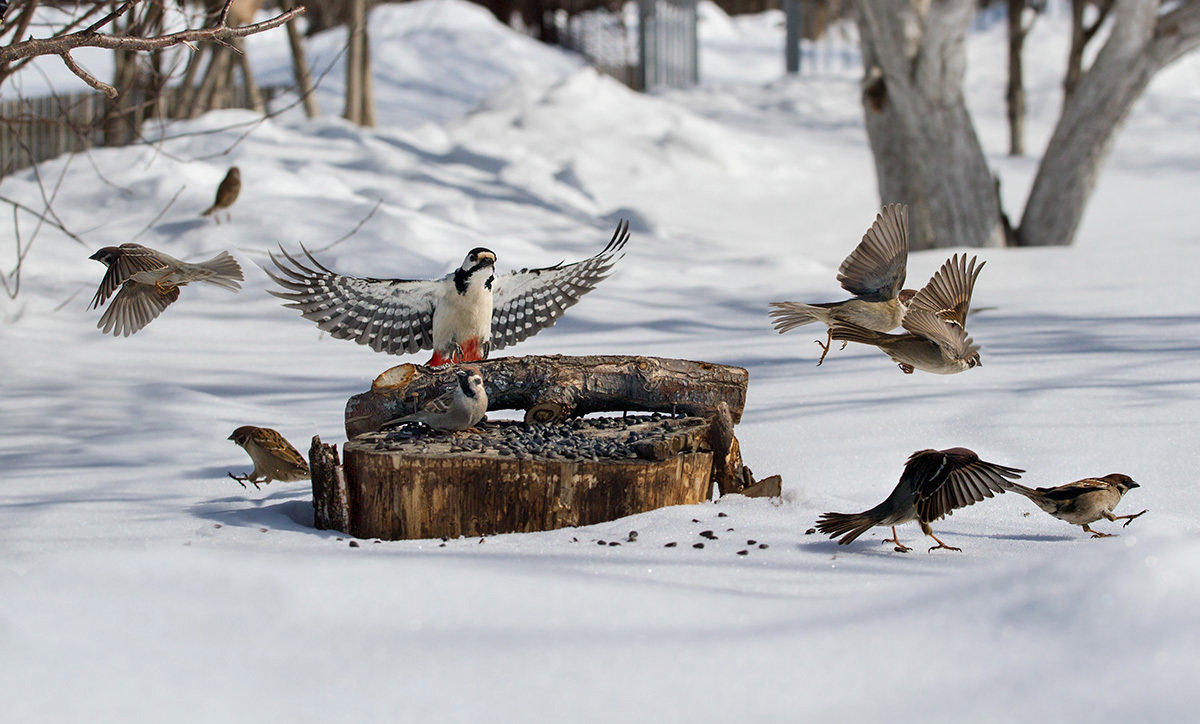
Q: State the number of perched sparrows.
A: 1